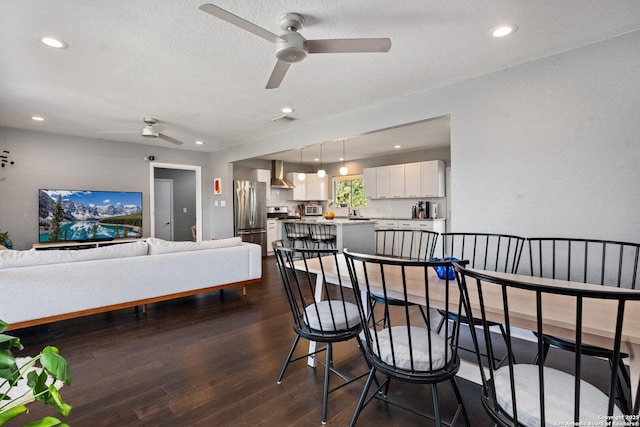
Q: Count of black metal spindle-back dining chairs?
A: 6